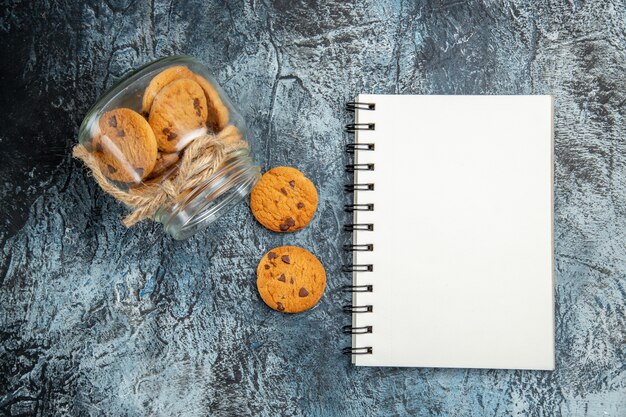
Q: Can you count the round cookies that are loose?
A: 2